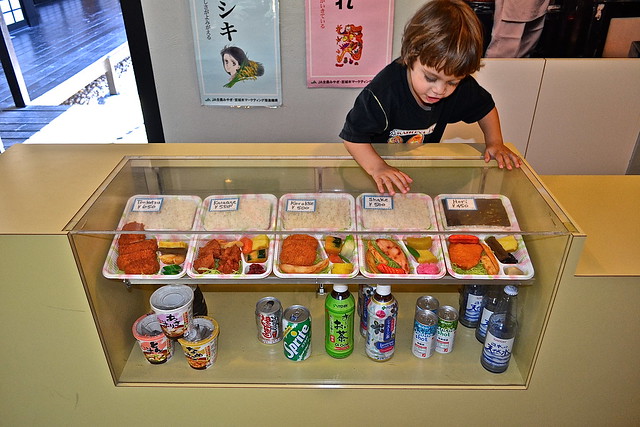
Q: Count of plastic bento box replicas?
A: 5